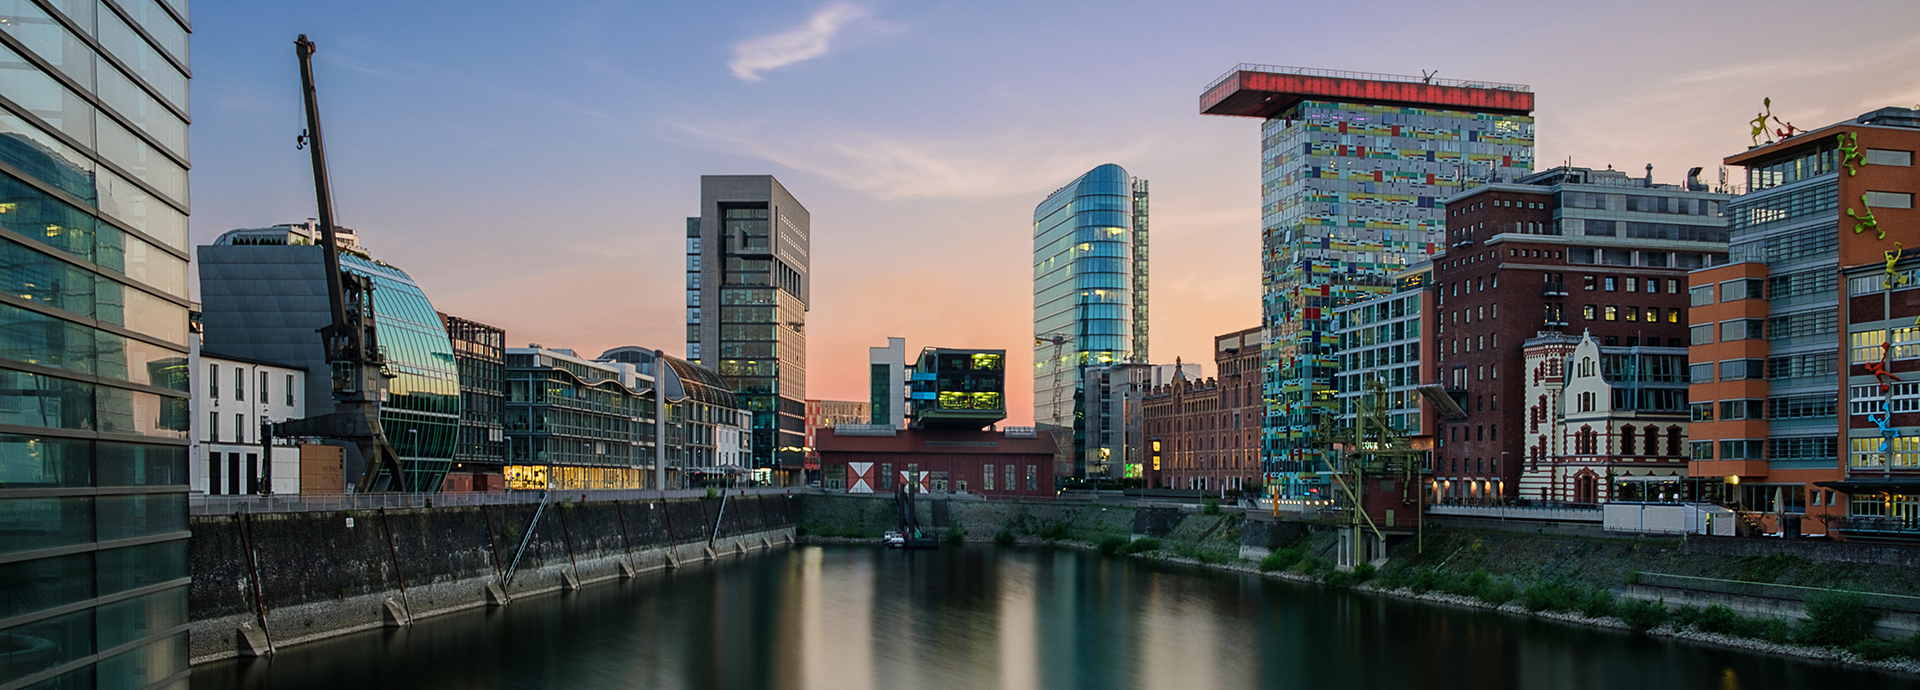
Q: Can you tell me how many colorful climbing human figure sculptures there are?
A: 7